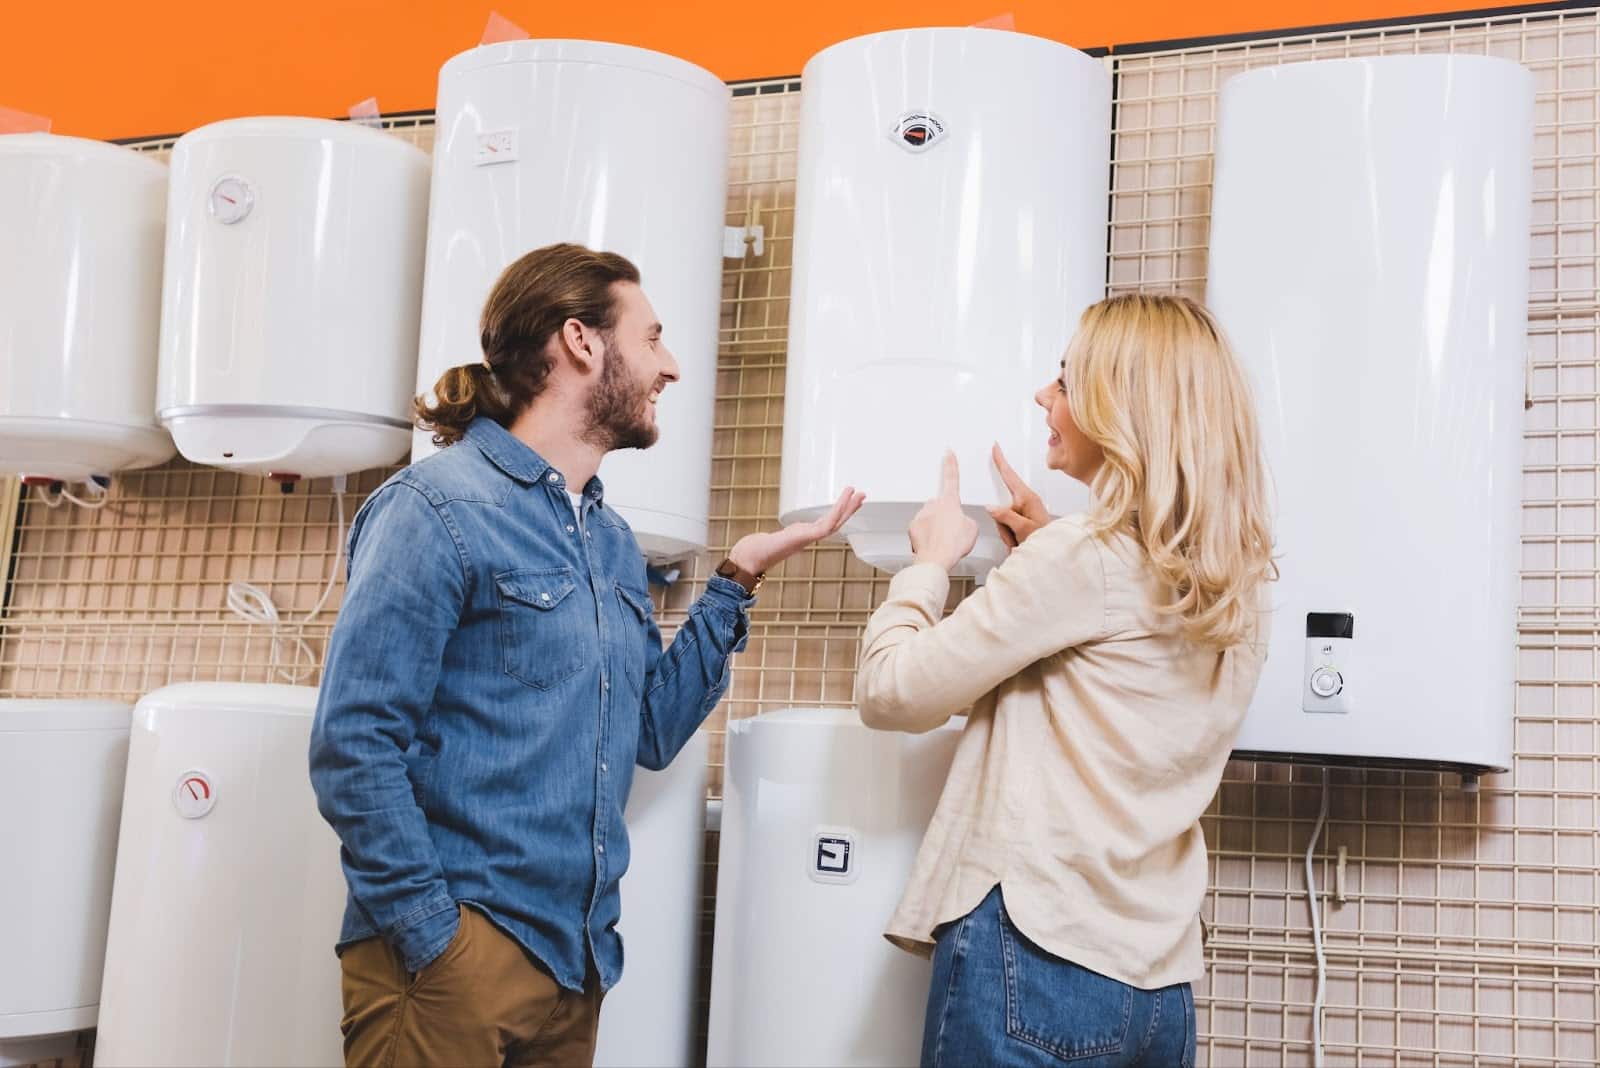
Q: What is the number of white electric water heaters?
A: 9